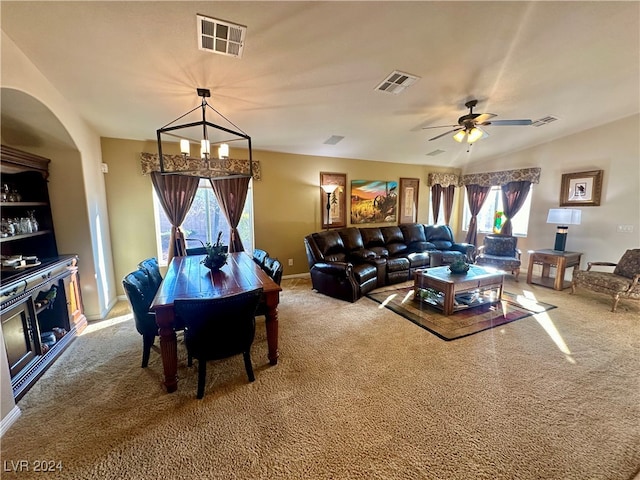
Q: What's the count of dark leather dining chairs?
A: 5